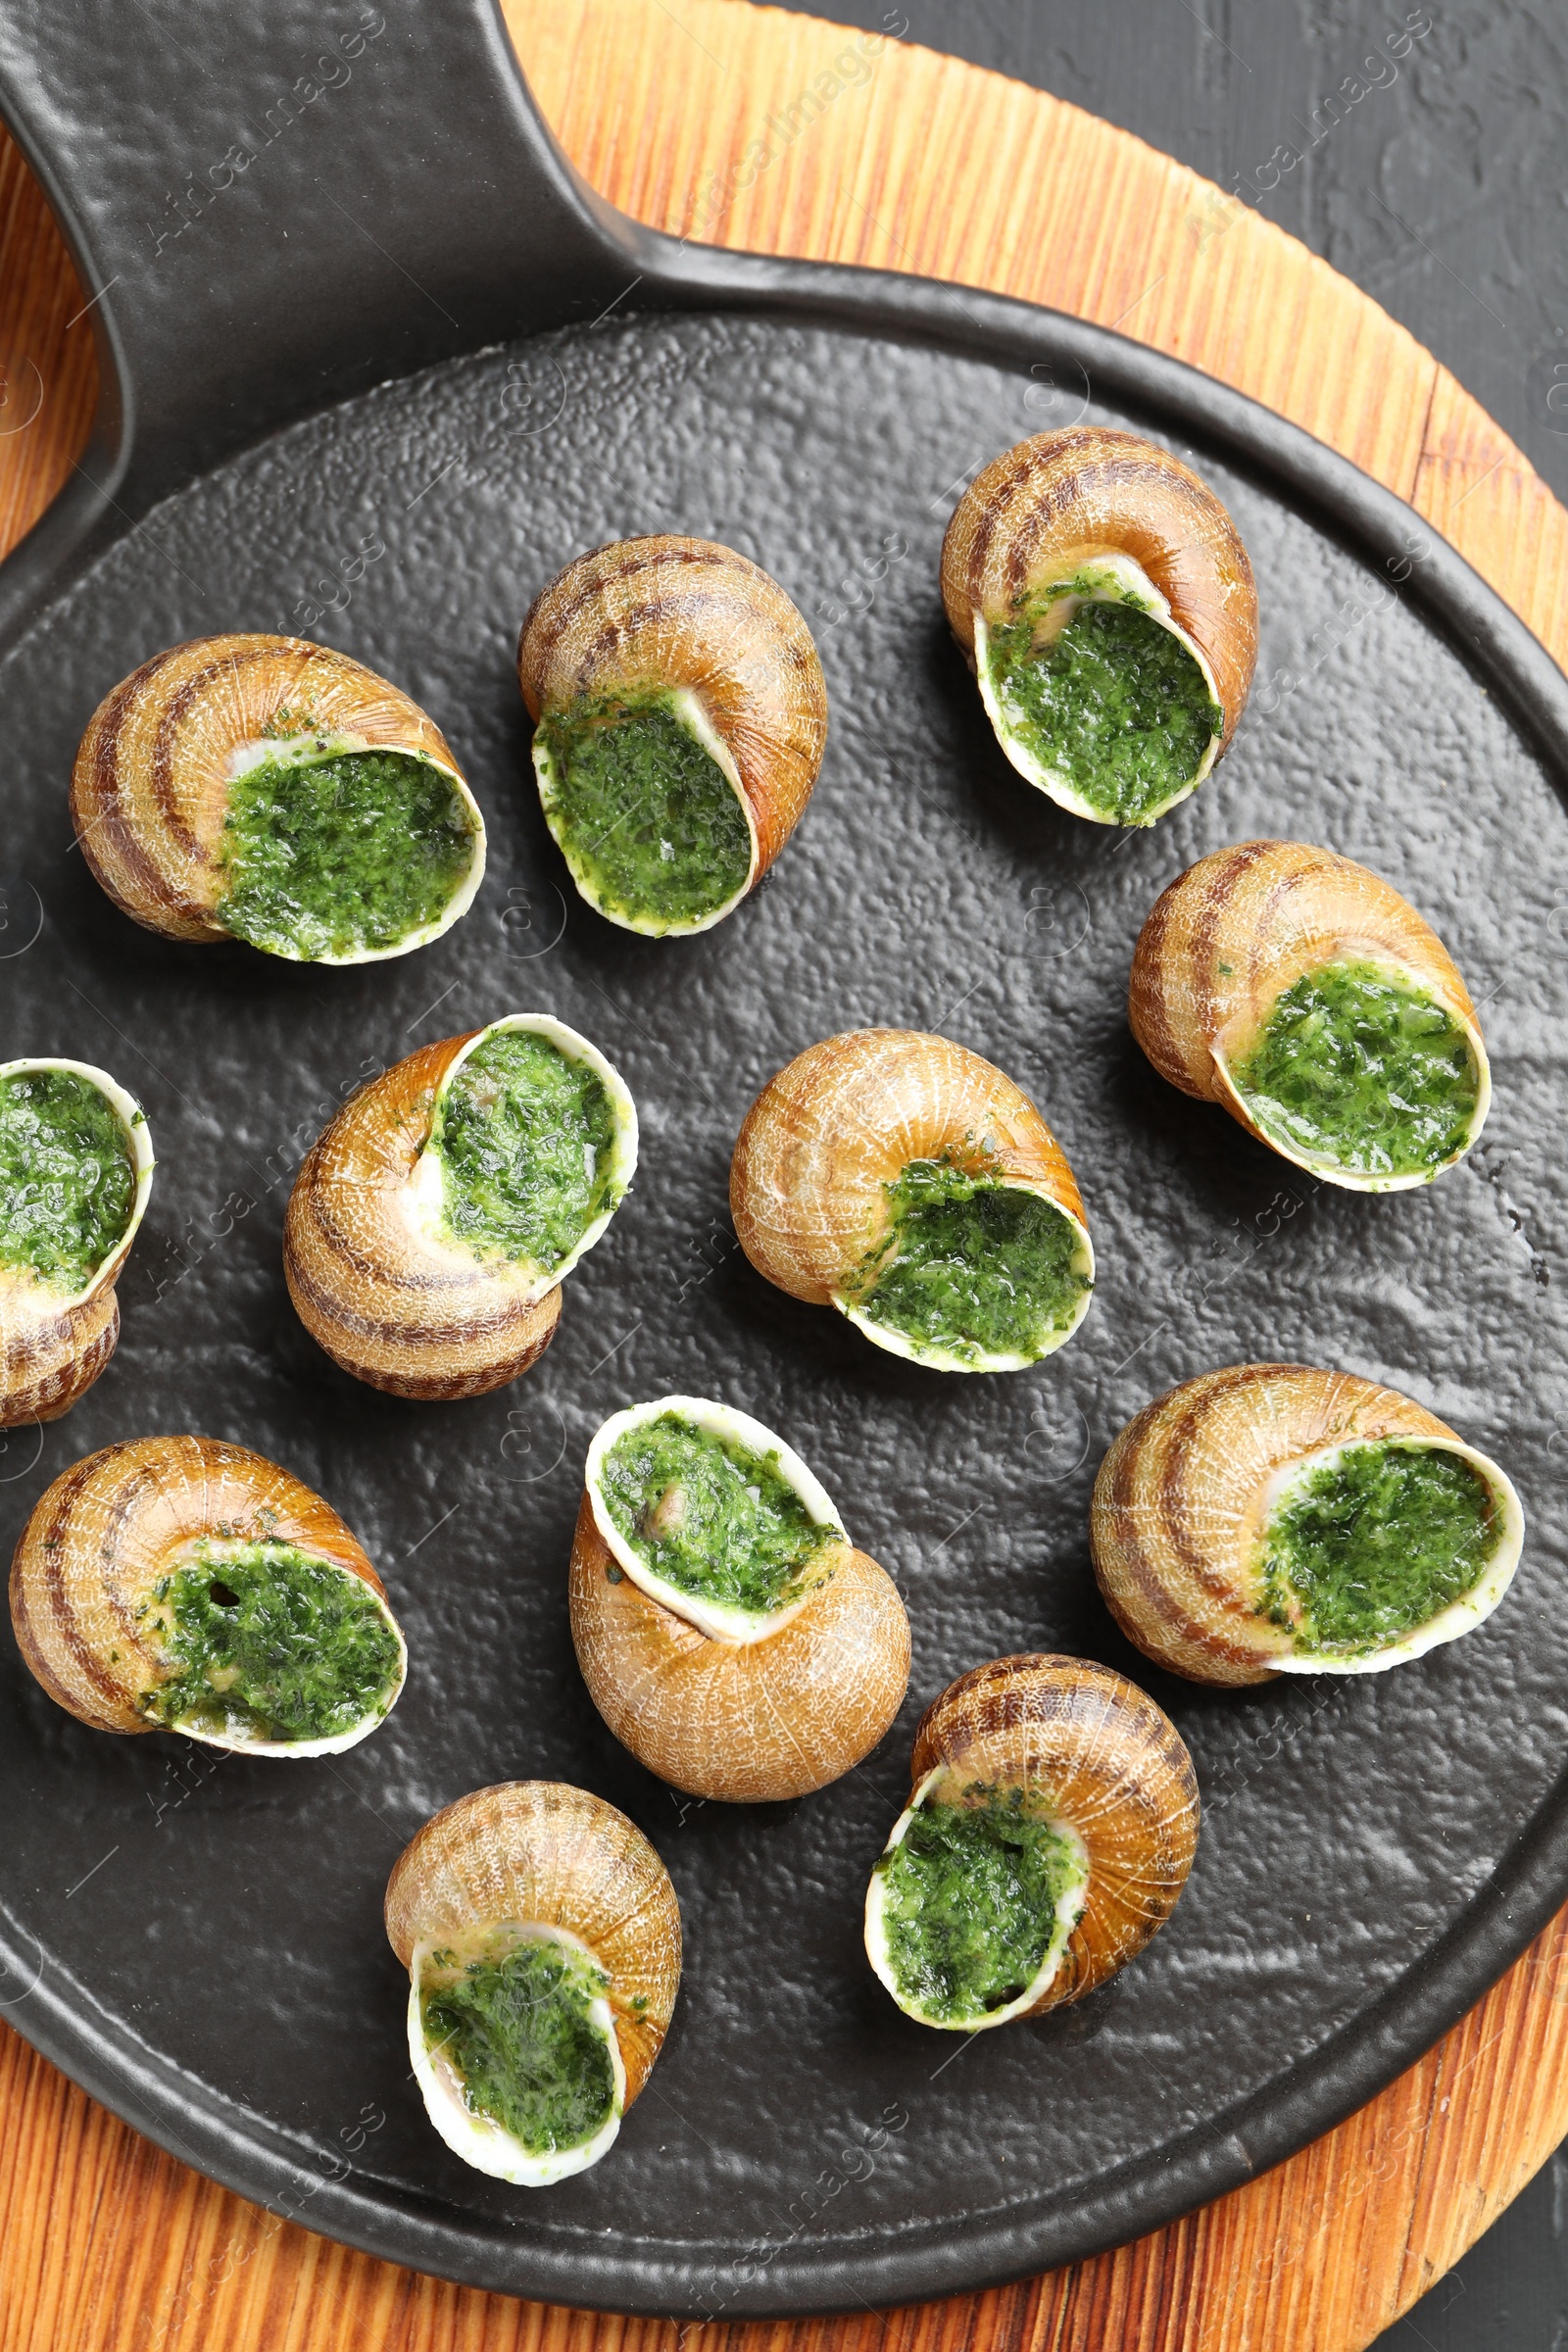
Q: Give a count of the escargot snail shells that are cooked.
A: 12